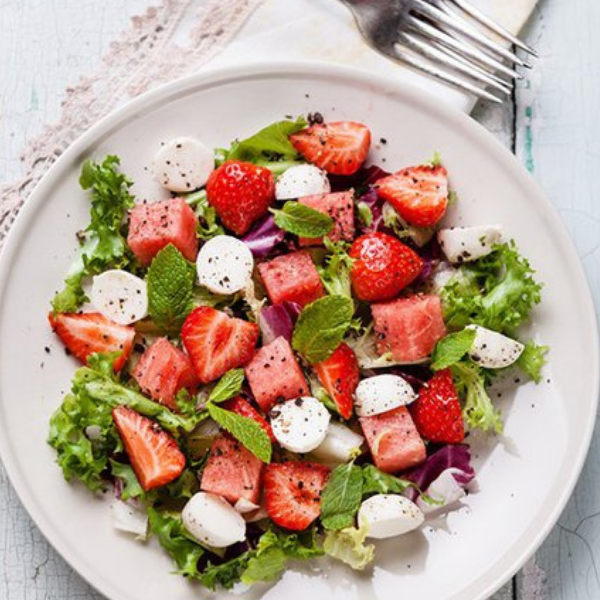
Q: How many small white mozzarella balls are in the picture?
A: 10